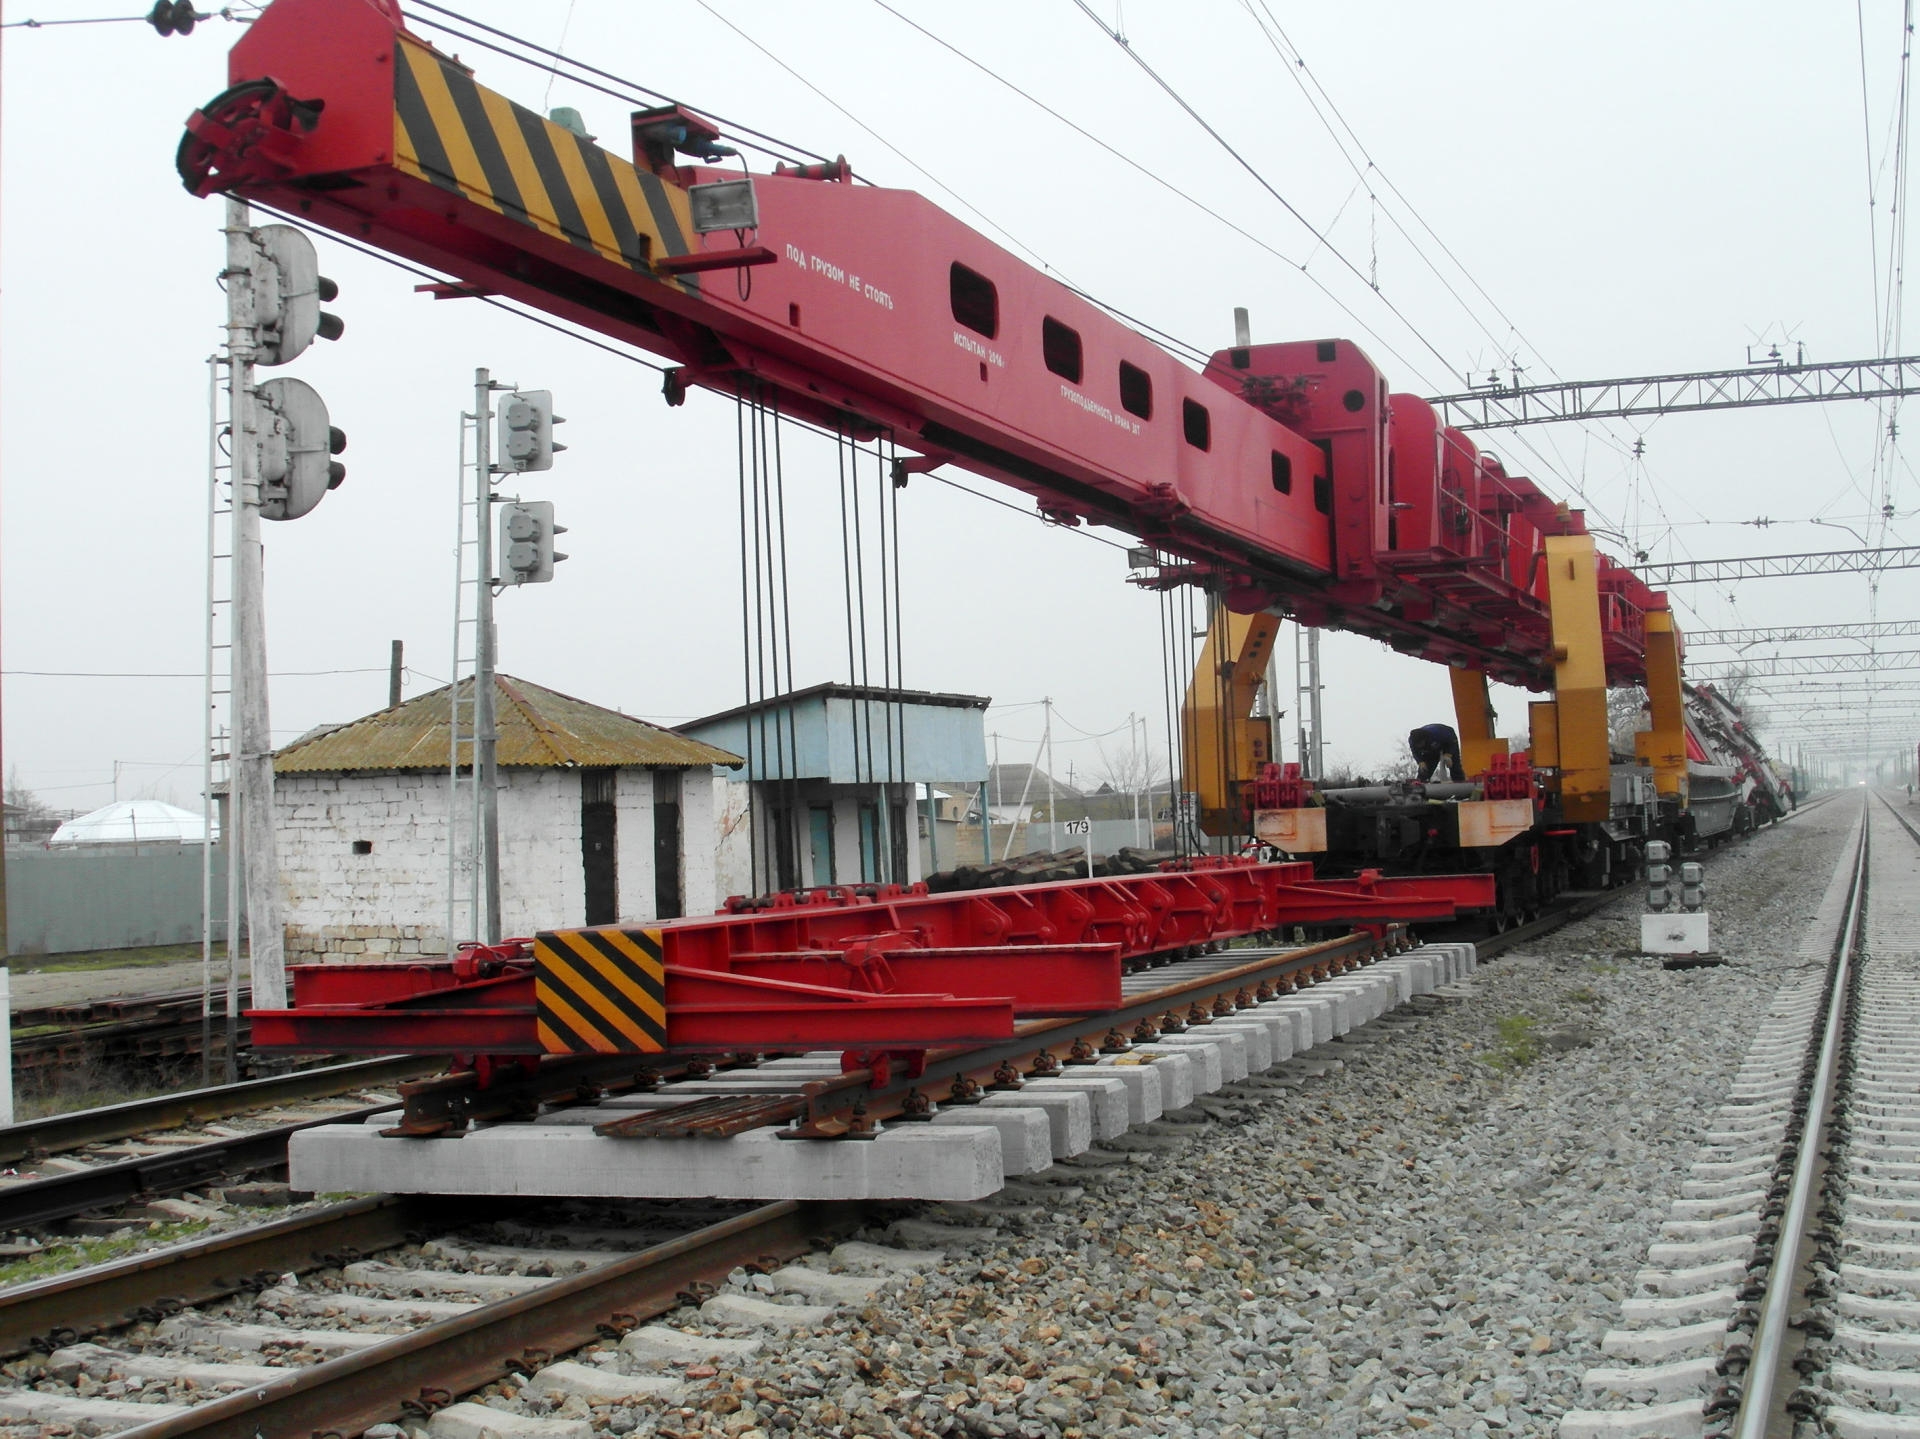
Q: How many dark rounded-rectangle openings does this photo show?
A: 6